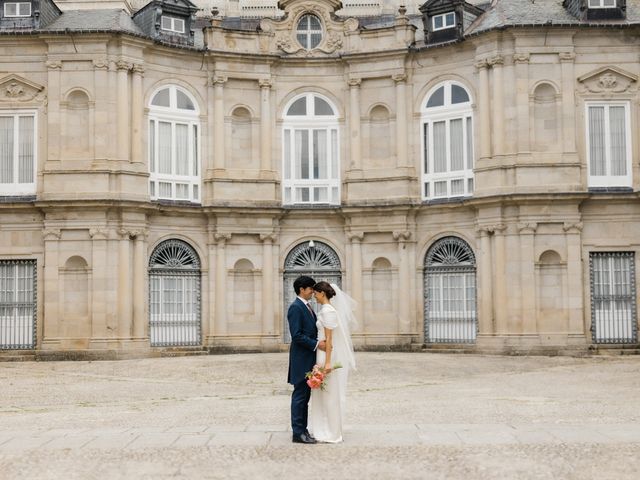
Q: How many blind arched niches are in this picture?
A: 8